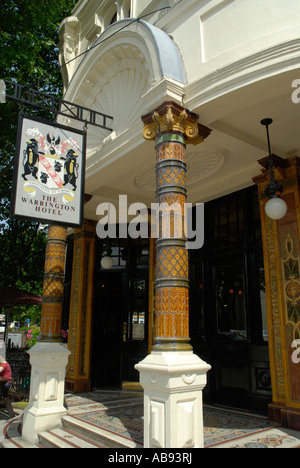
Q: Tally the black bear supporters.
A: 2